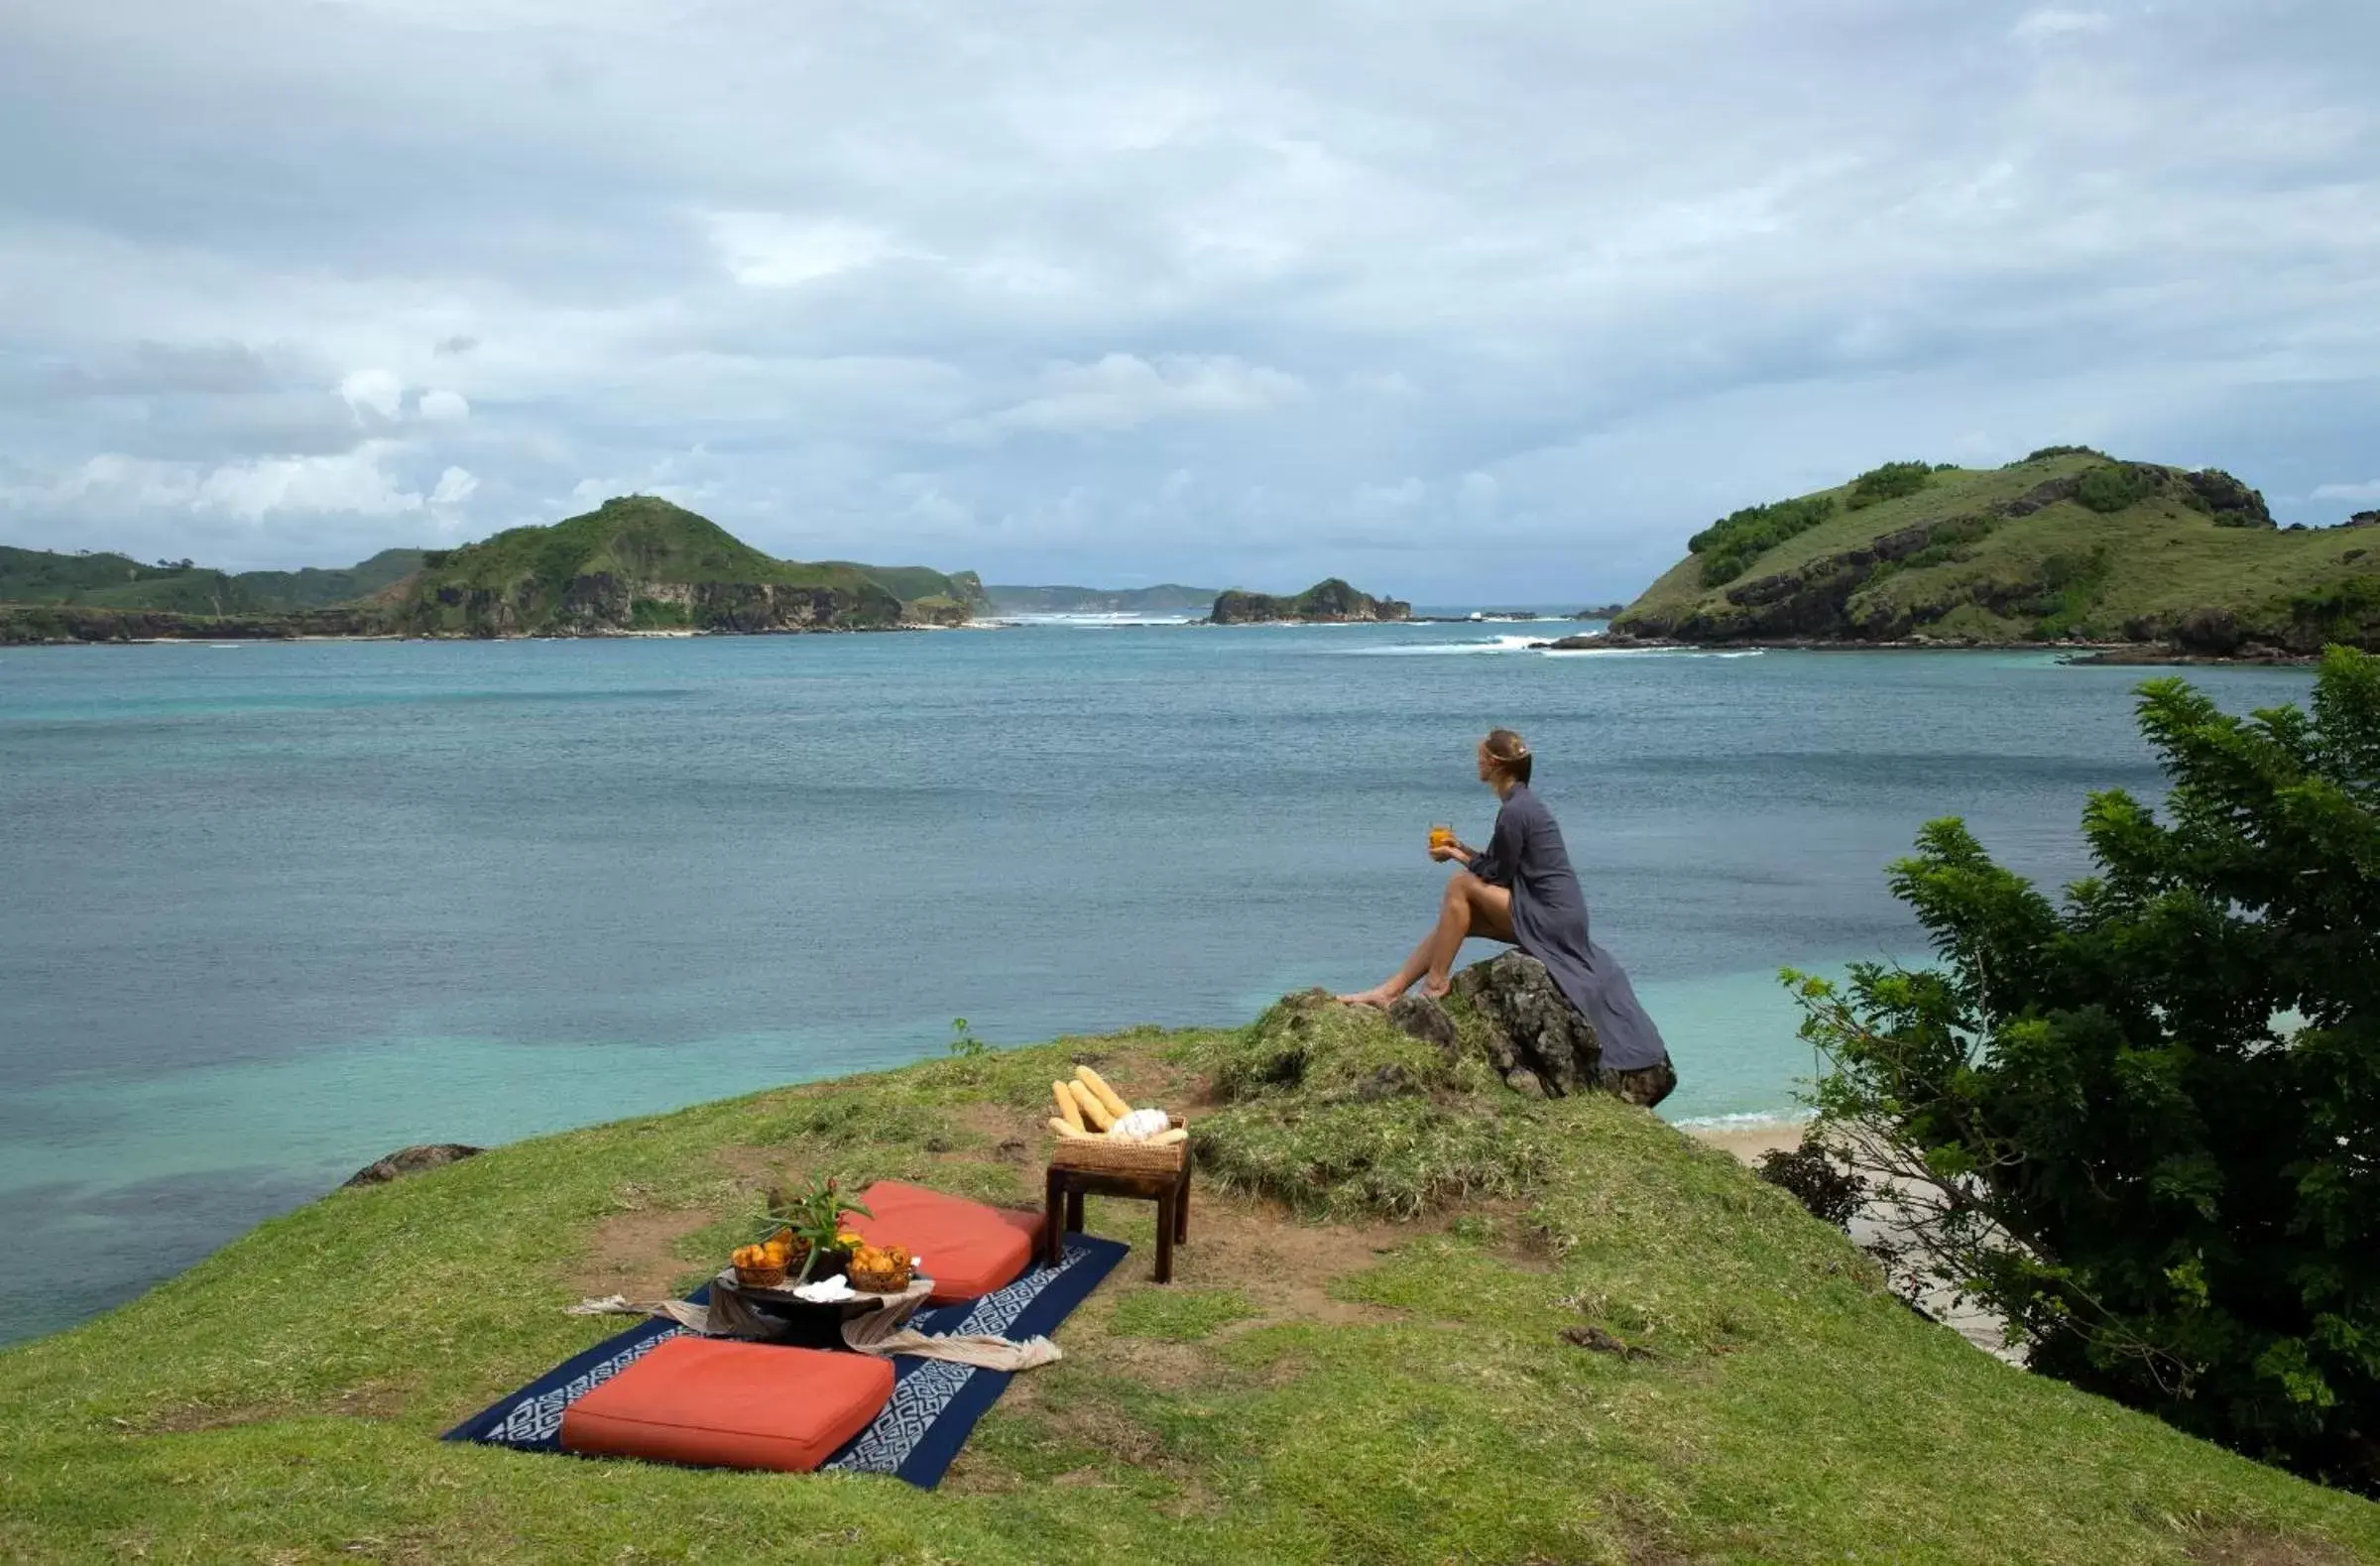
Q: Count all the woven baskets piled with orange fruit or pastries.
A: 2